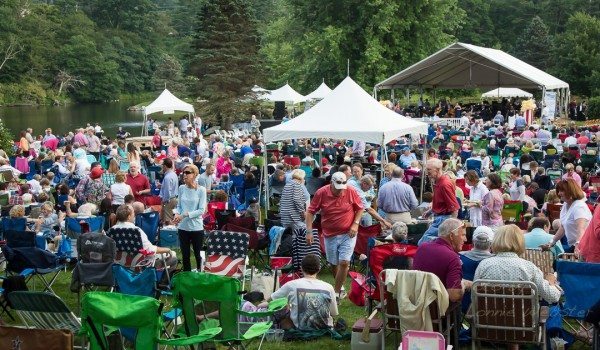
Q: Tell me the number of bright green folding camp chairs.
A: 2